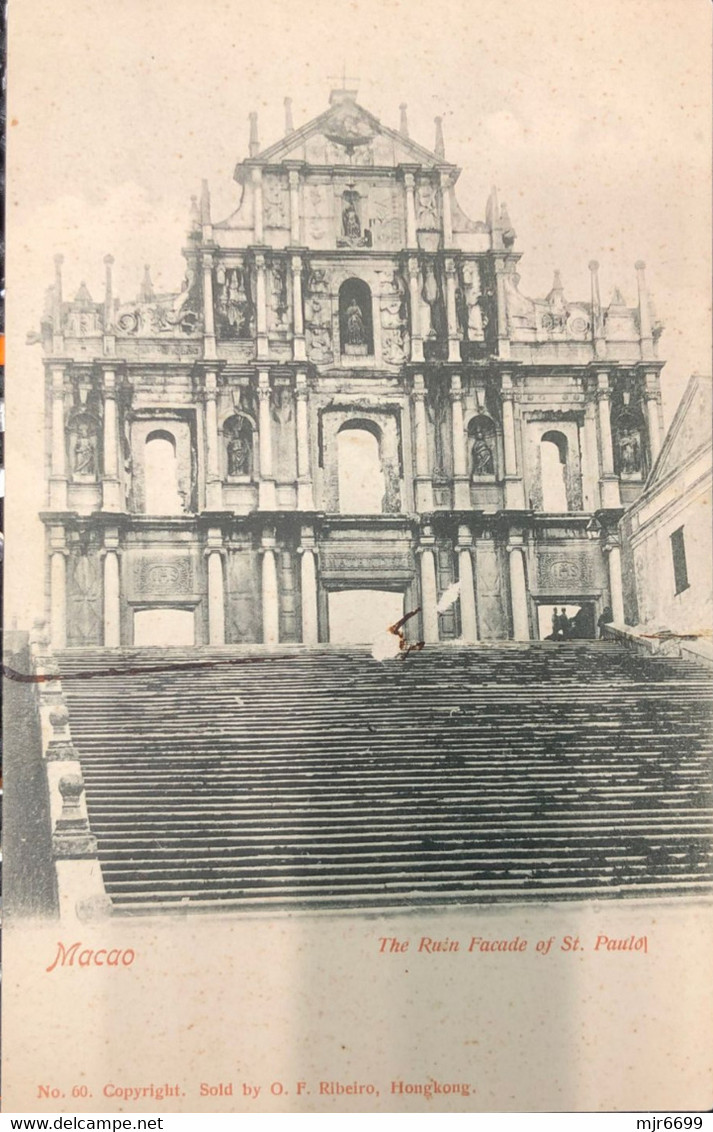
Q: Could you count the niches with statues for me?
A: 6